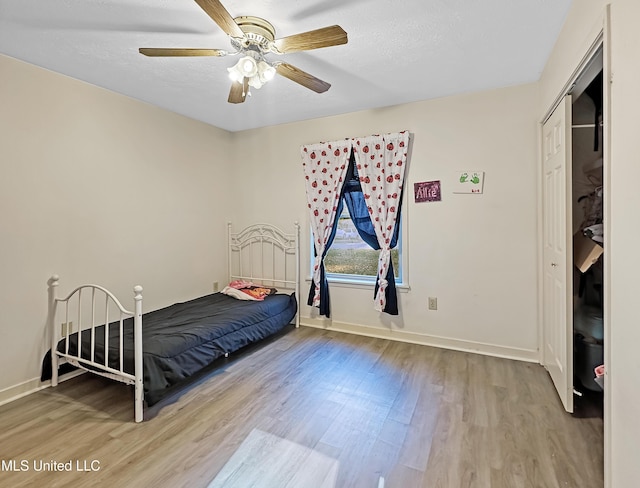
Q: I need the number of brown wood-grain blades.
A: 5